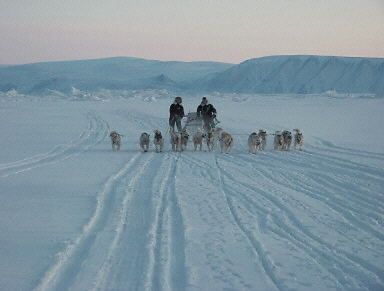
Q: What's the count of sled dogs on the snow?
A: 13